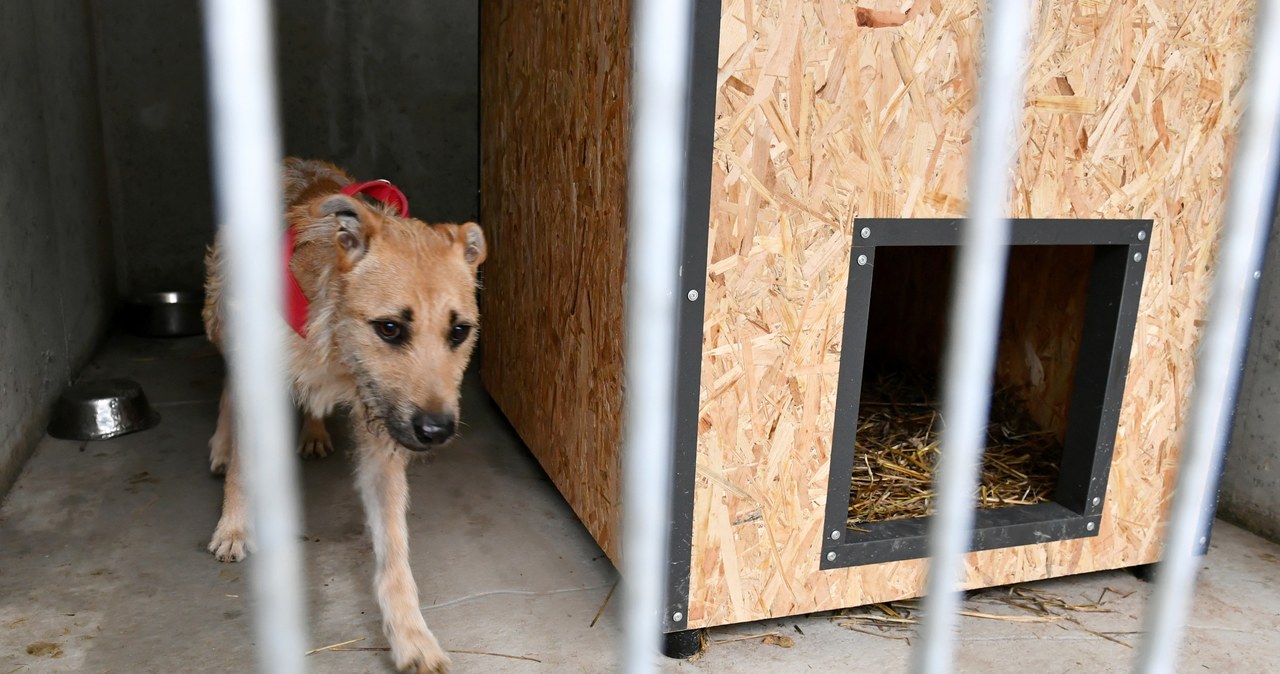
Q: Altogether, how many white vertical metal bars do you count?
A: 4